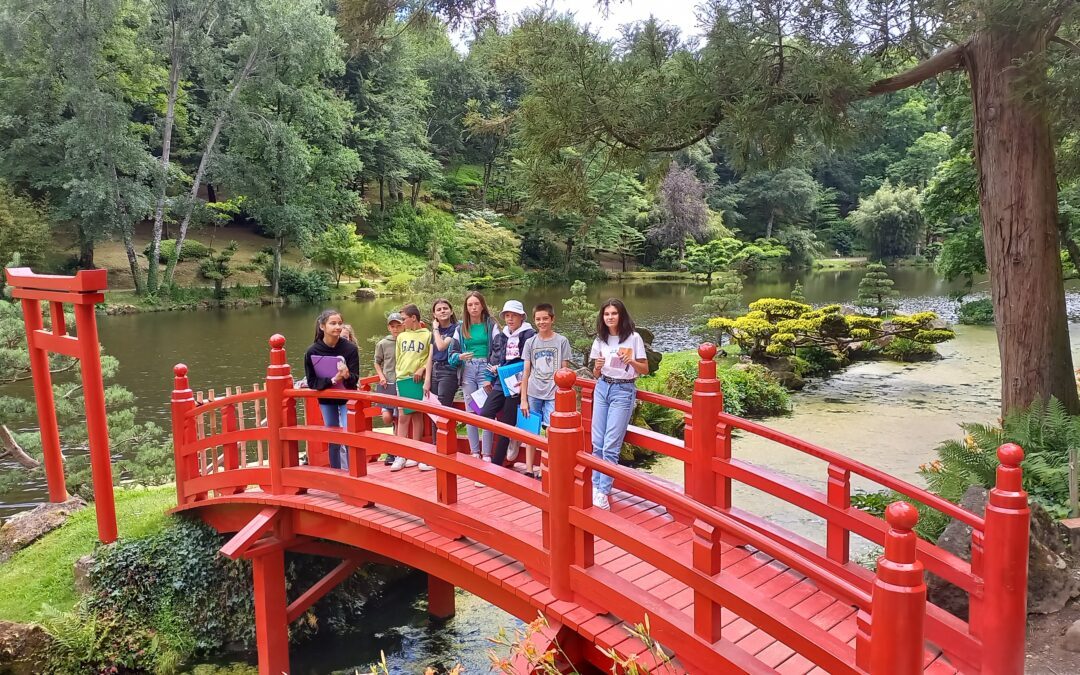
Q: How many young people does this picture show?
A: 9